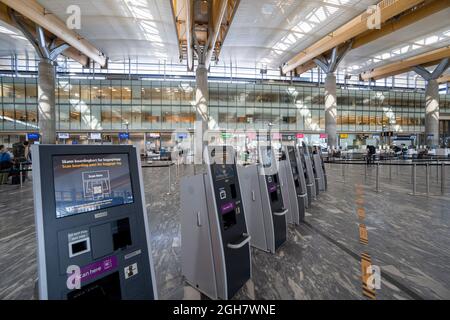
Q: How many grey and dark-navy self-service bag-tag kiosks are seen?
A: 7